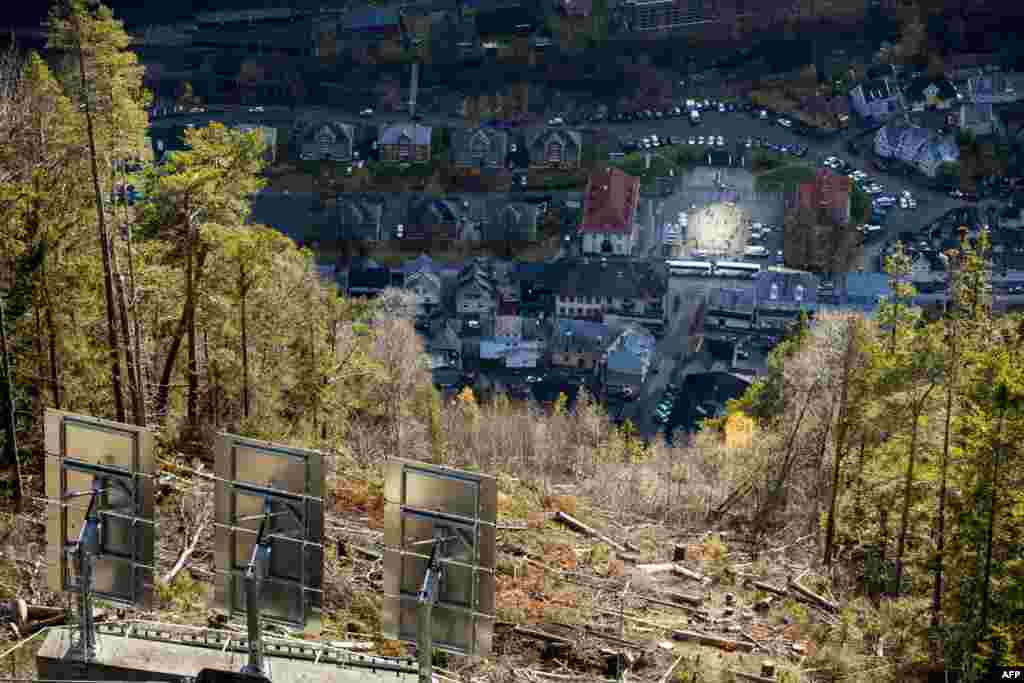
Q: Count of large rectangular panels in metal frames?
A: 3